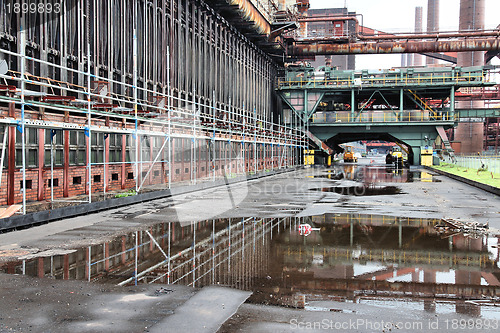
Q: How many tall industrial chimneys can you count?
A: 3